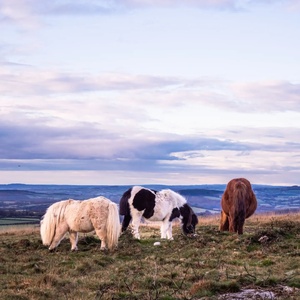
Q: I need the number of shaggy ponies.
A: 3